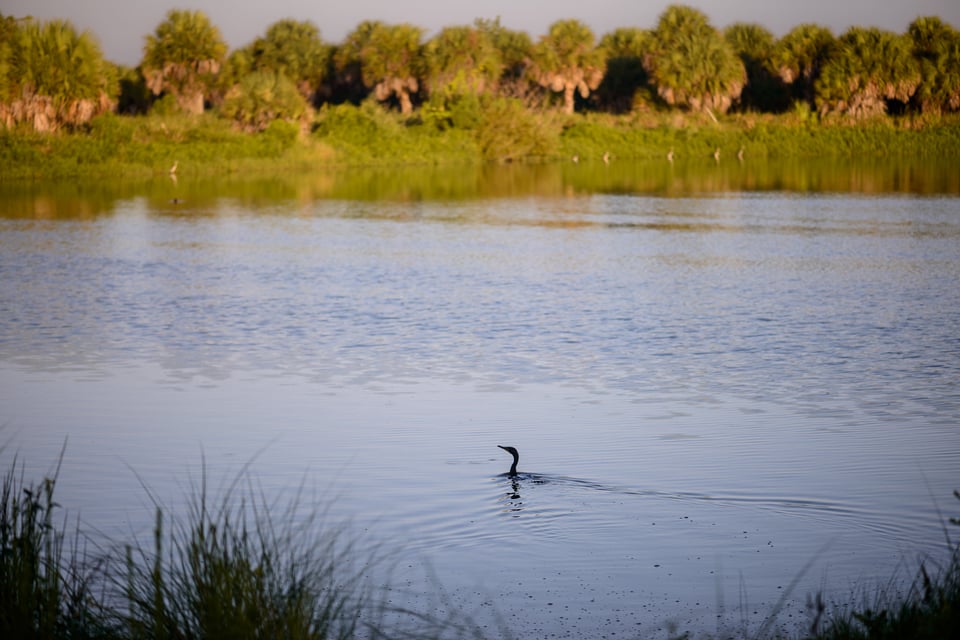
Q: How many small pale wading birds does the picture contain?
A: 6